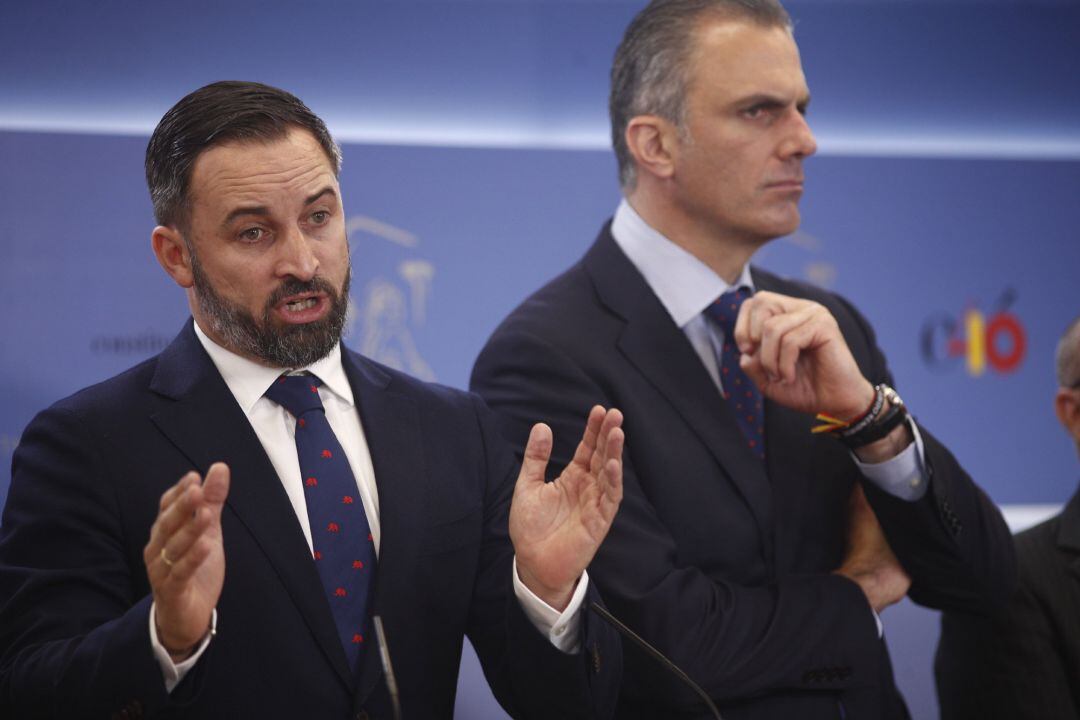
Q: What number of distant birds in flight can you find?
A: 0